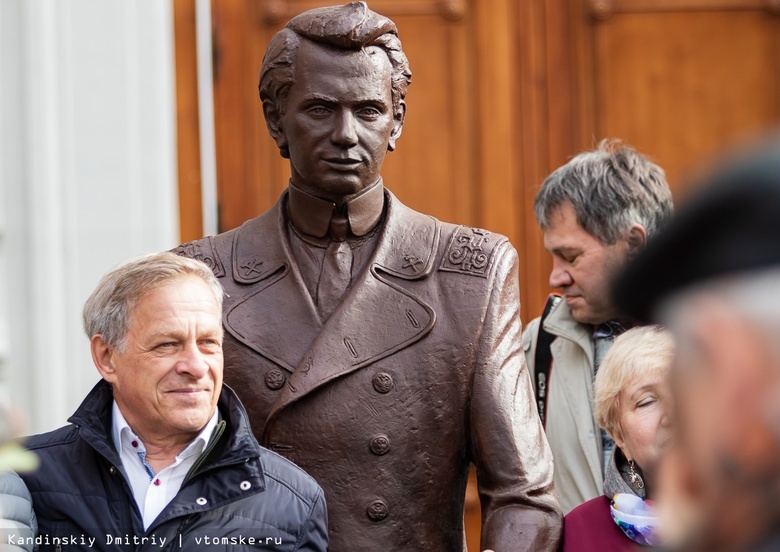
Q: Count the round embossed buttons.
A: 4